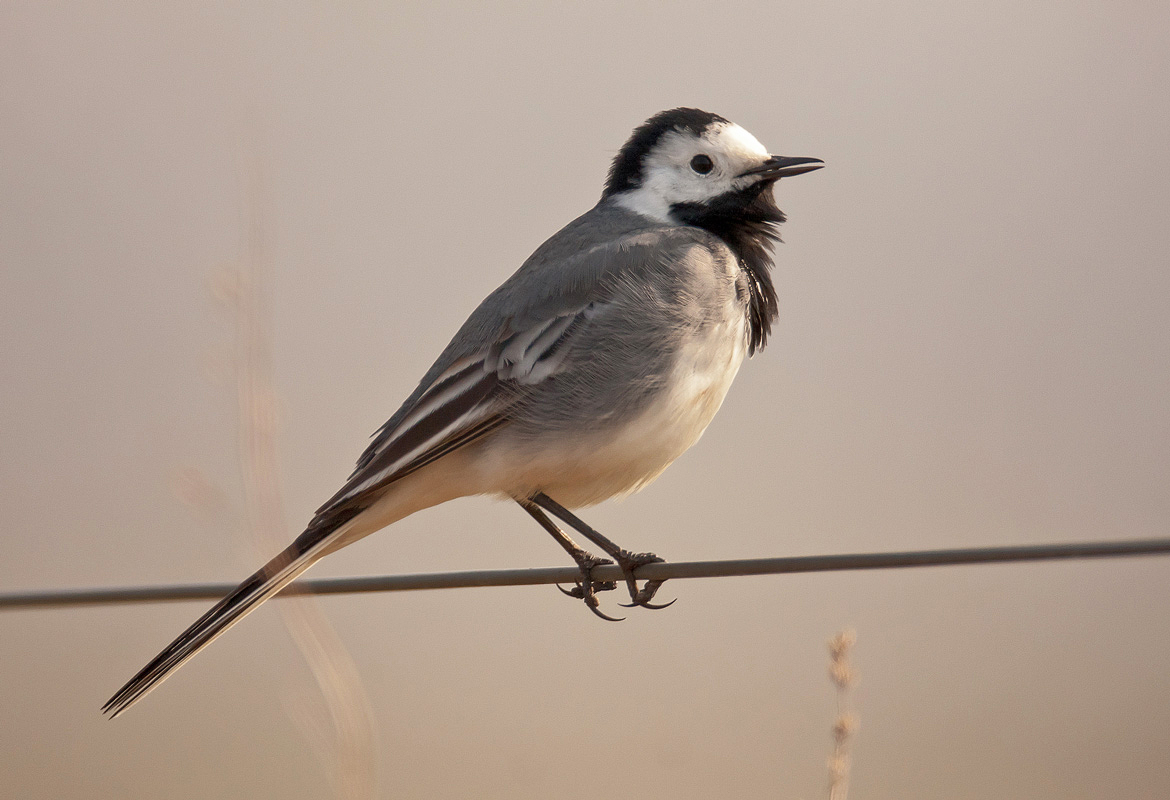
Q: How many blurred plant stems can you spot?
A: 2